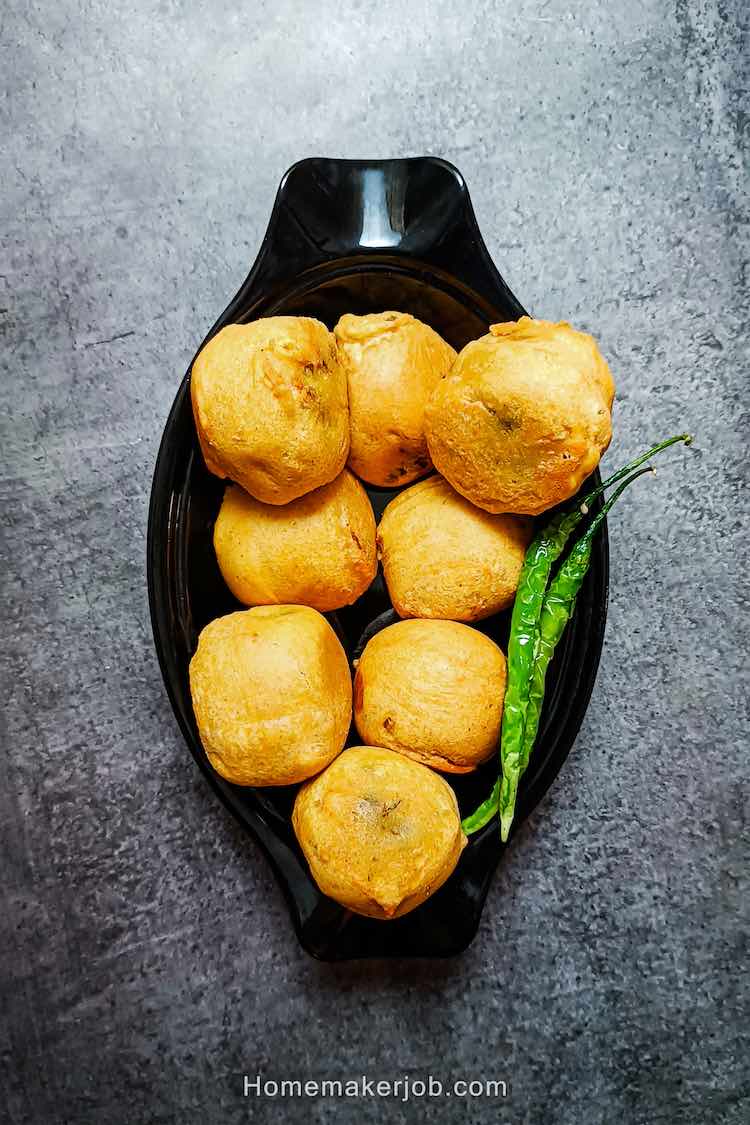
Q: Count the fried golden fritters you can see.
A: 8